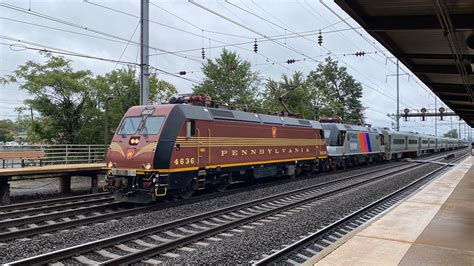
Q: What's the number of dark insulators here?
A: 6